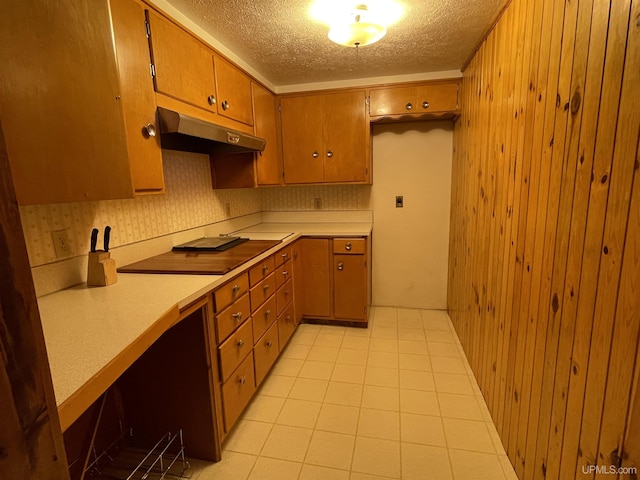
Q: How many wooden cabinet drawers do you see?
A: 13